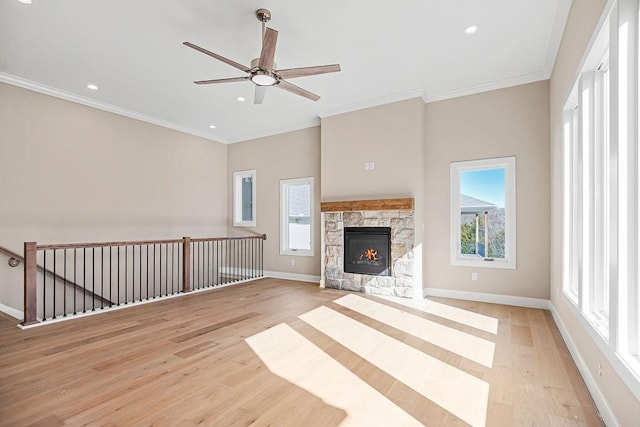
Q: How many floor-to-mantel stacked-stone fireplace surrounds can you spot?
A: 1